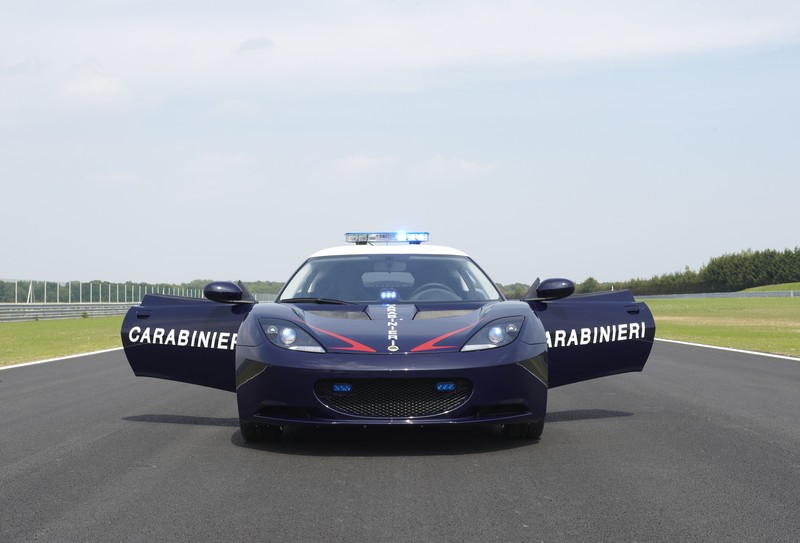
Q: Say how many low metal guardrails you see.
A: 2